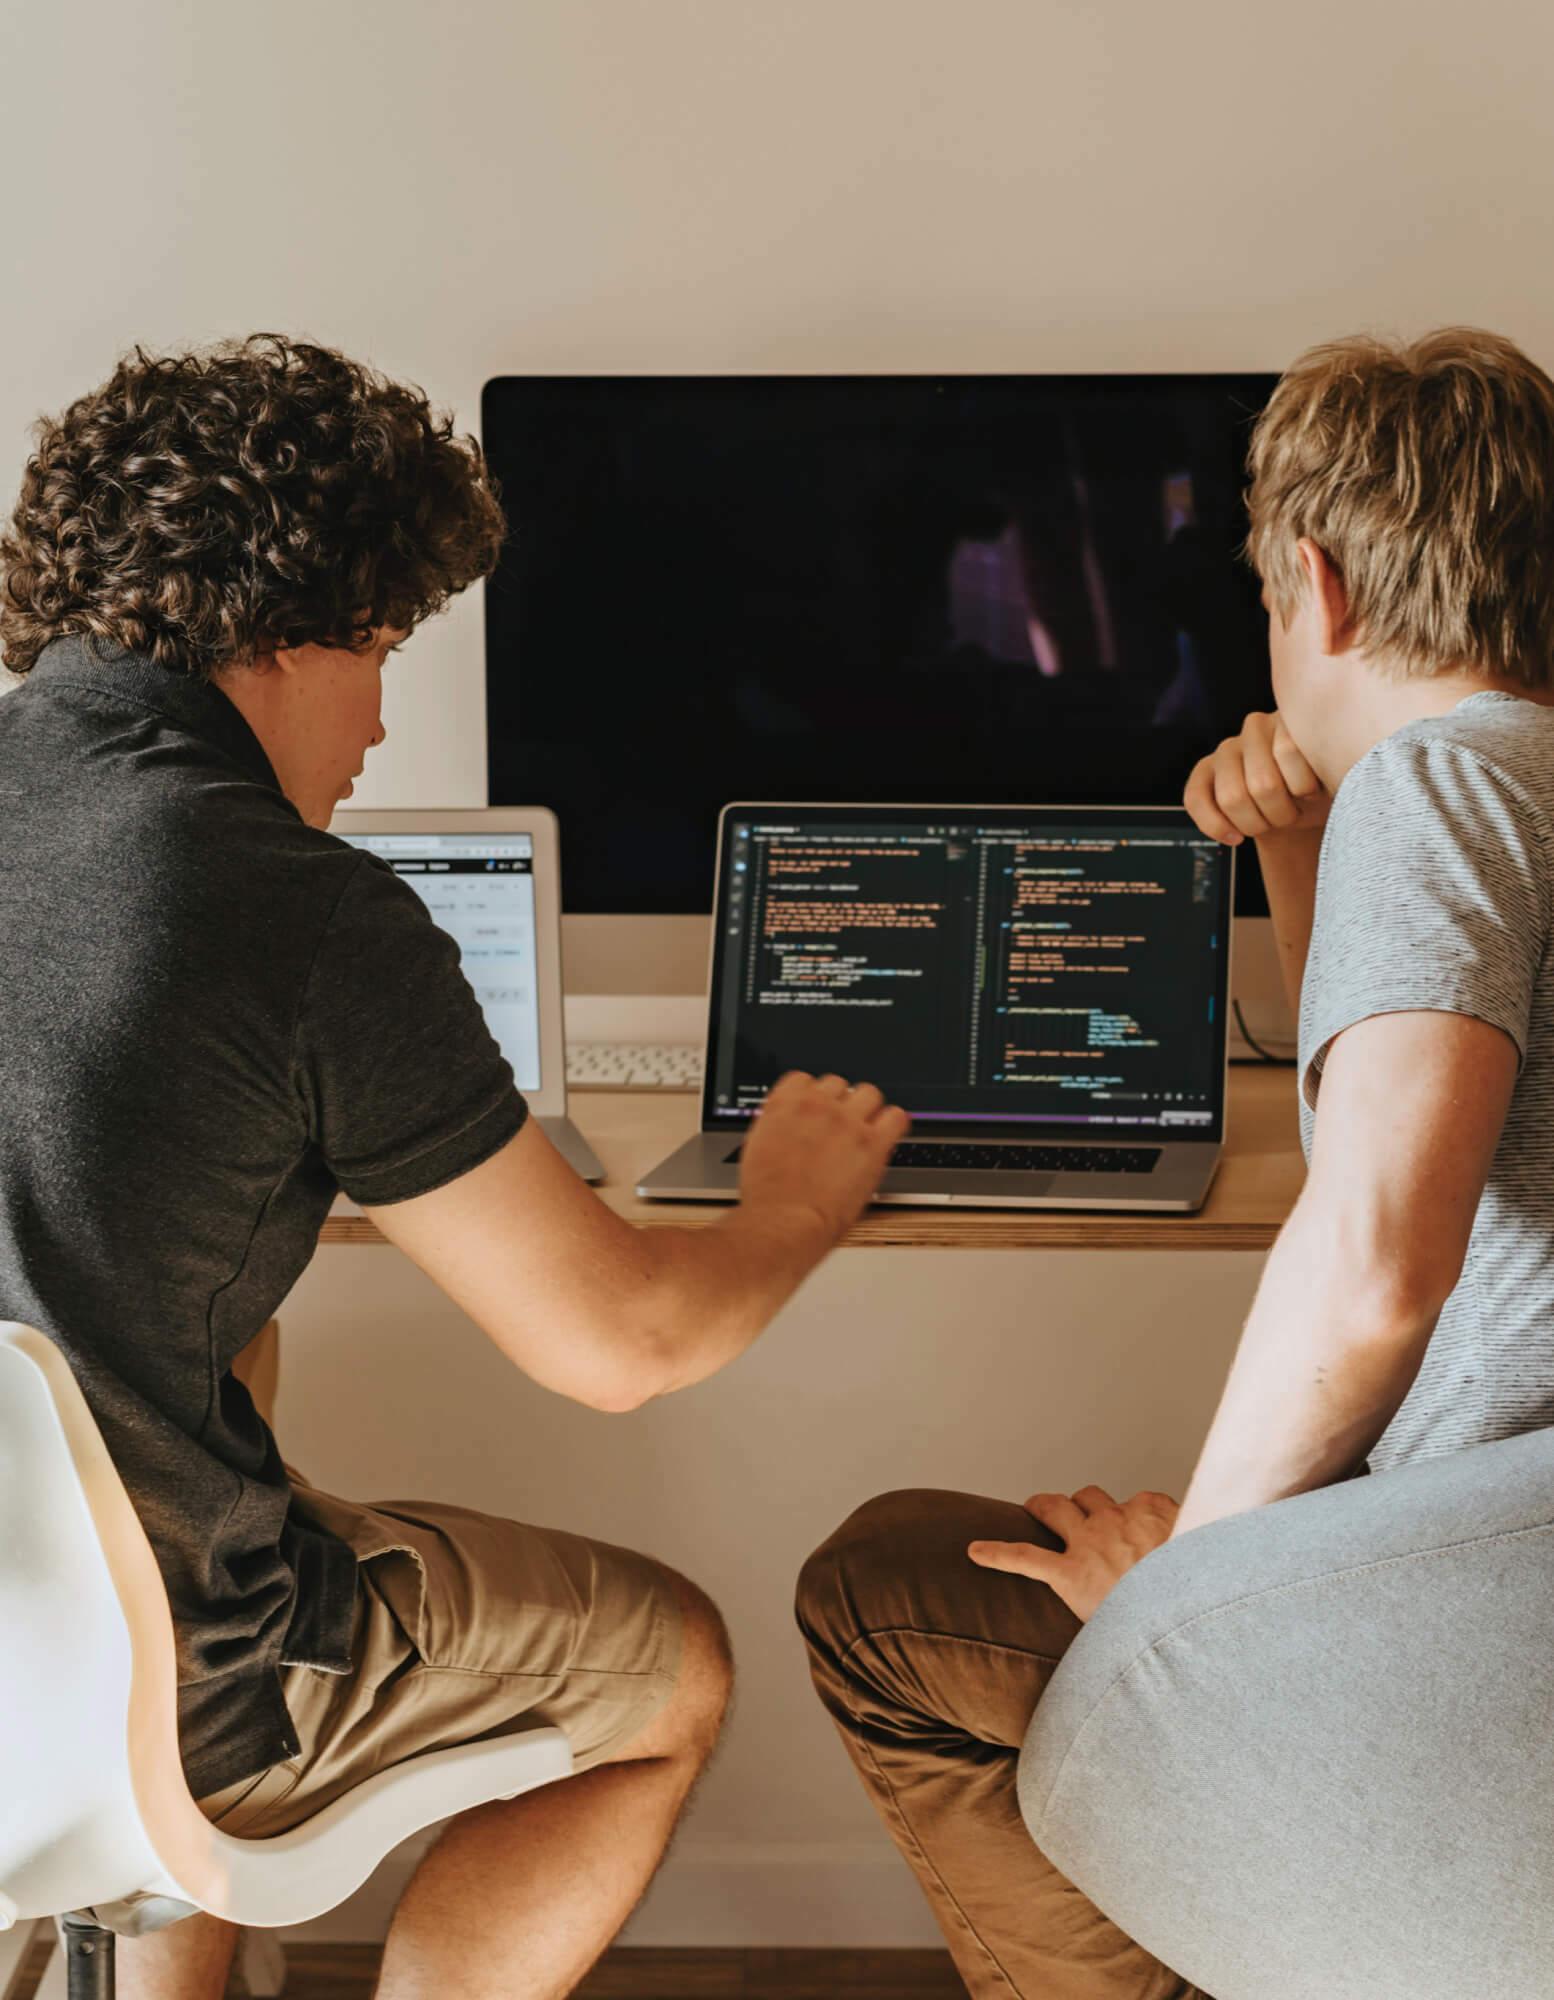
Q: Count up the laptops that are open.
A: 2